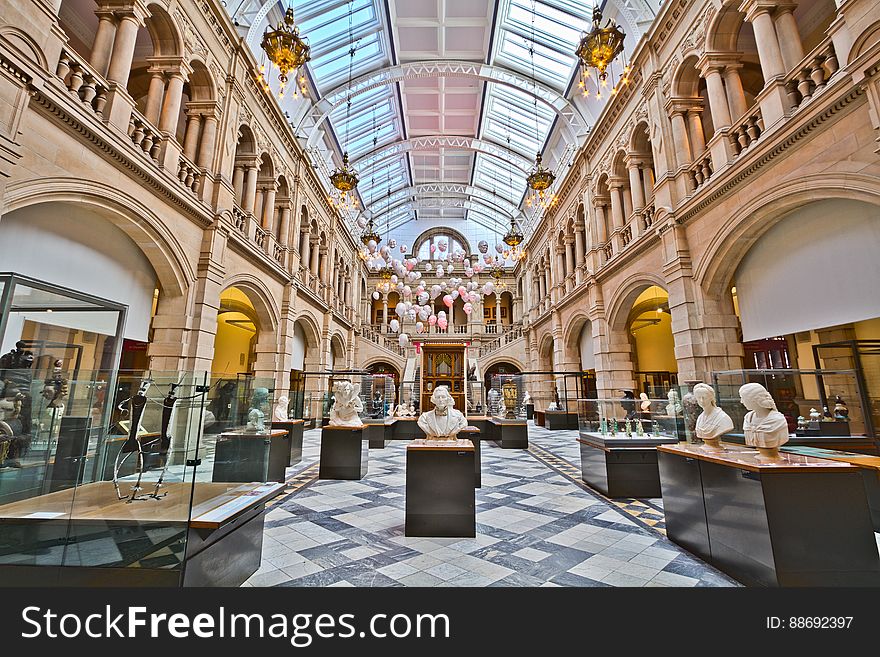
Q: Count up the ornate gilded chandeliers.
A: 8